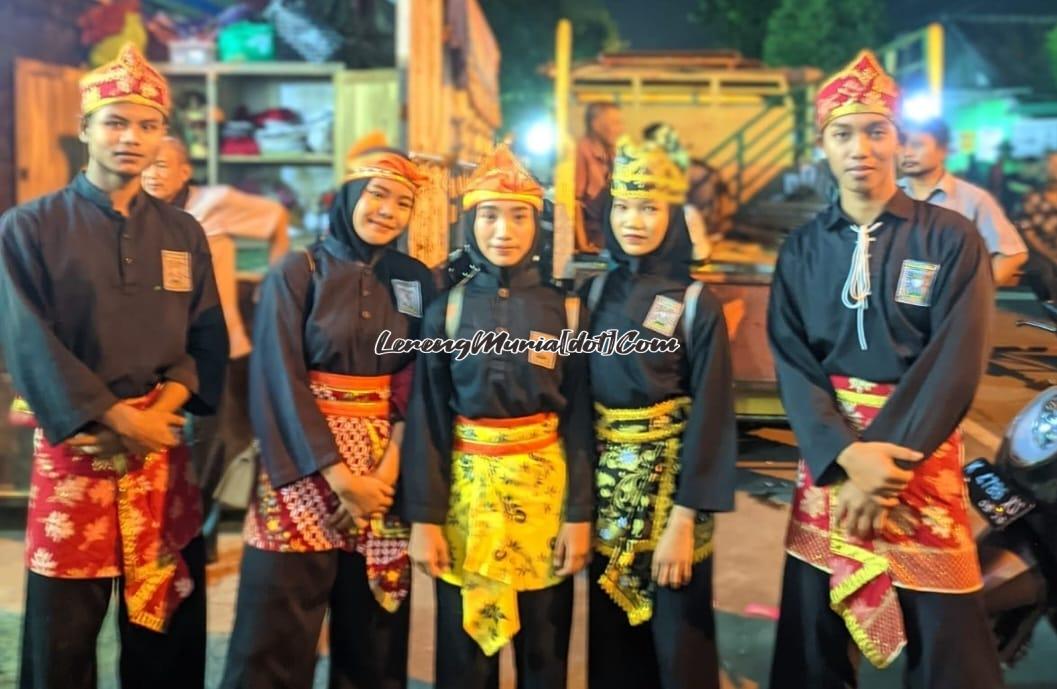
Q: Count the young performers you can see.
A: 5